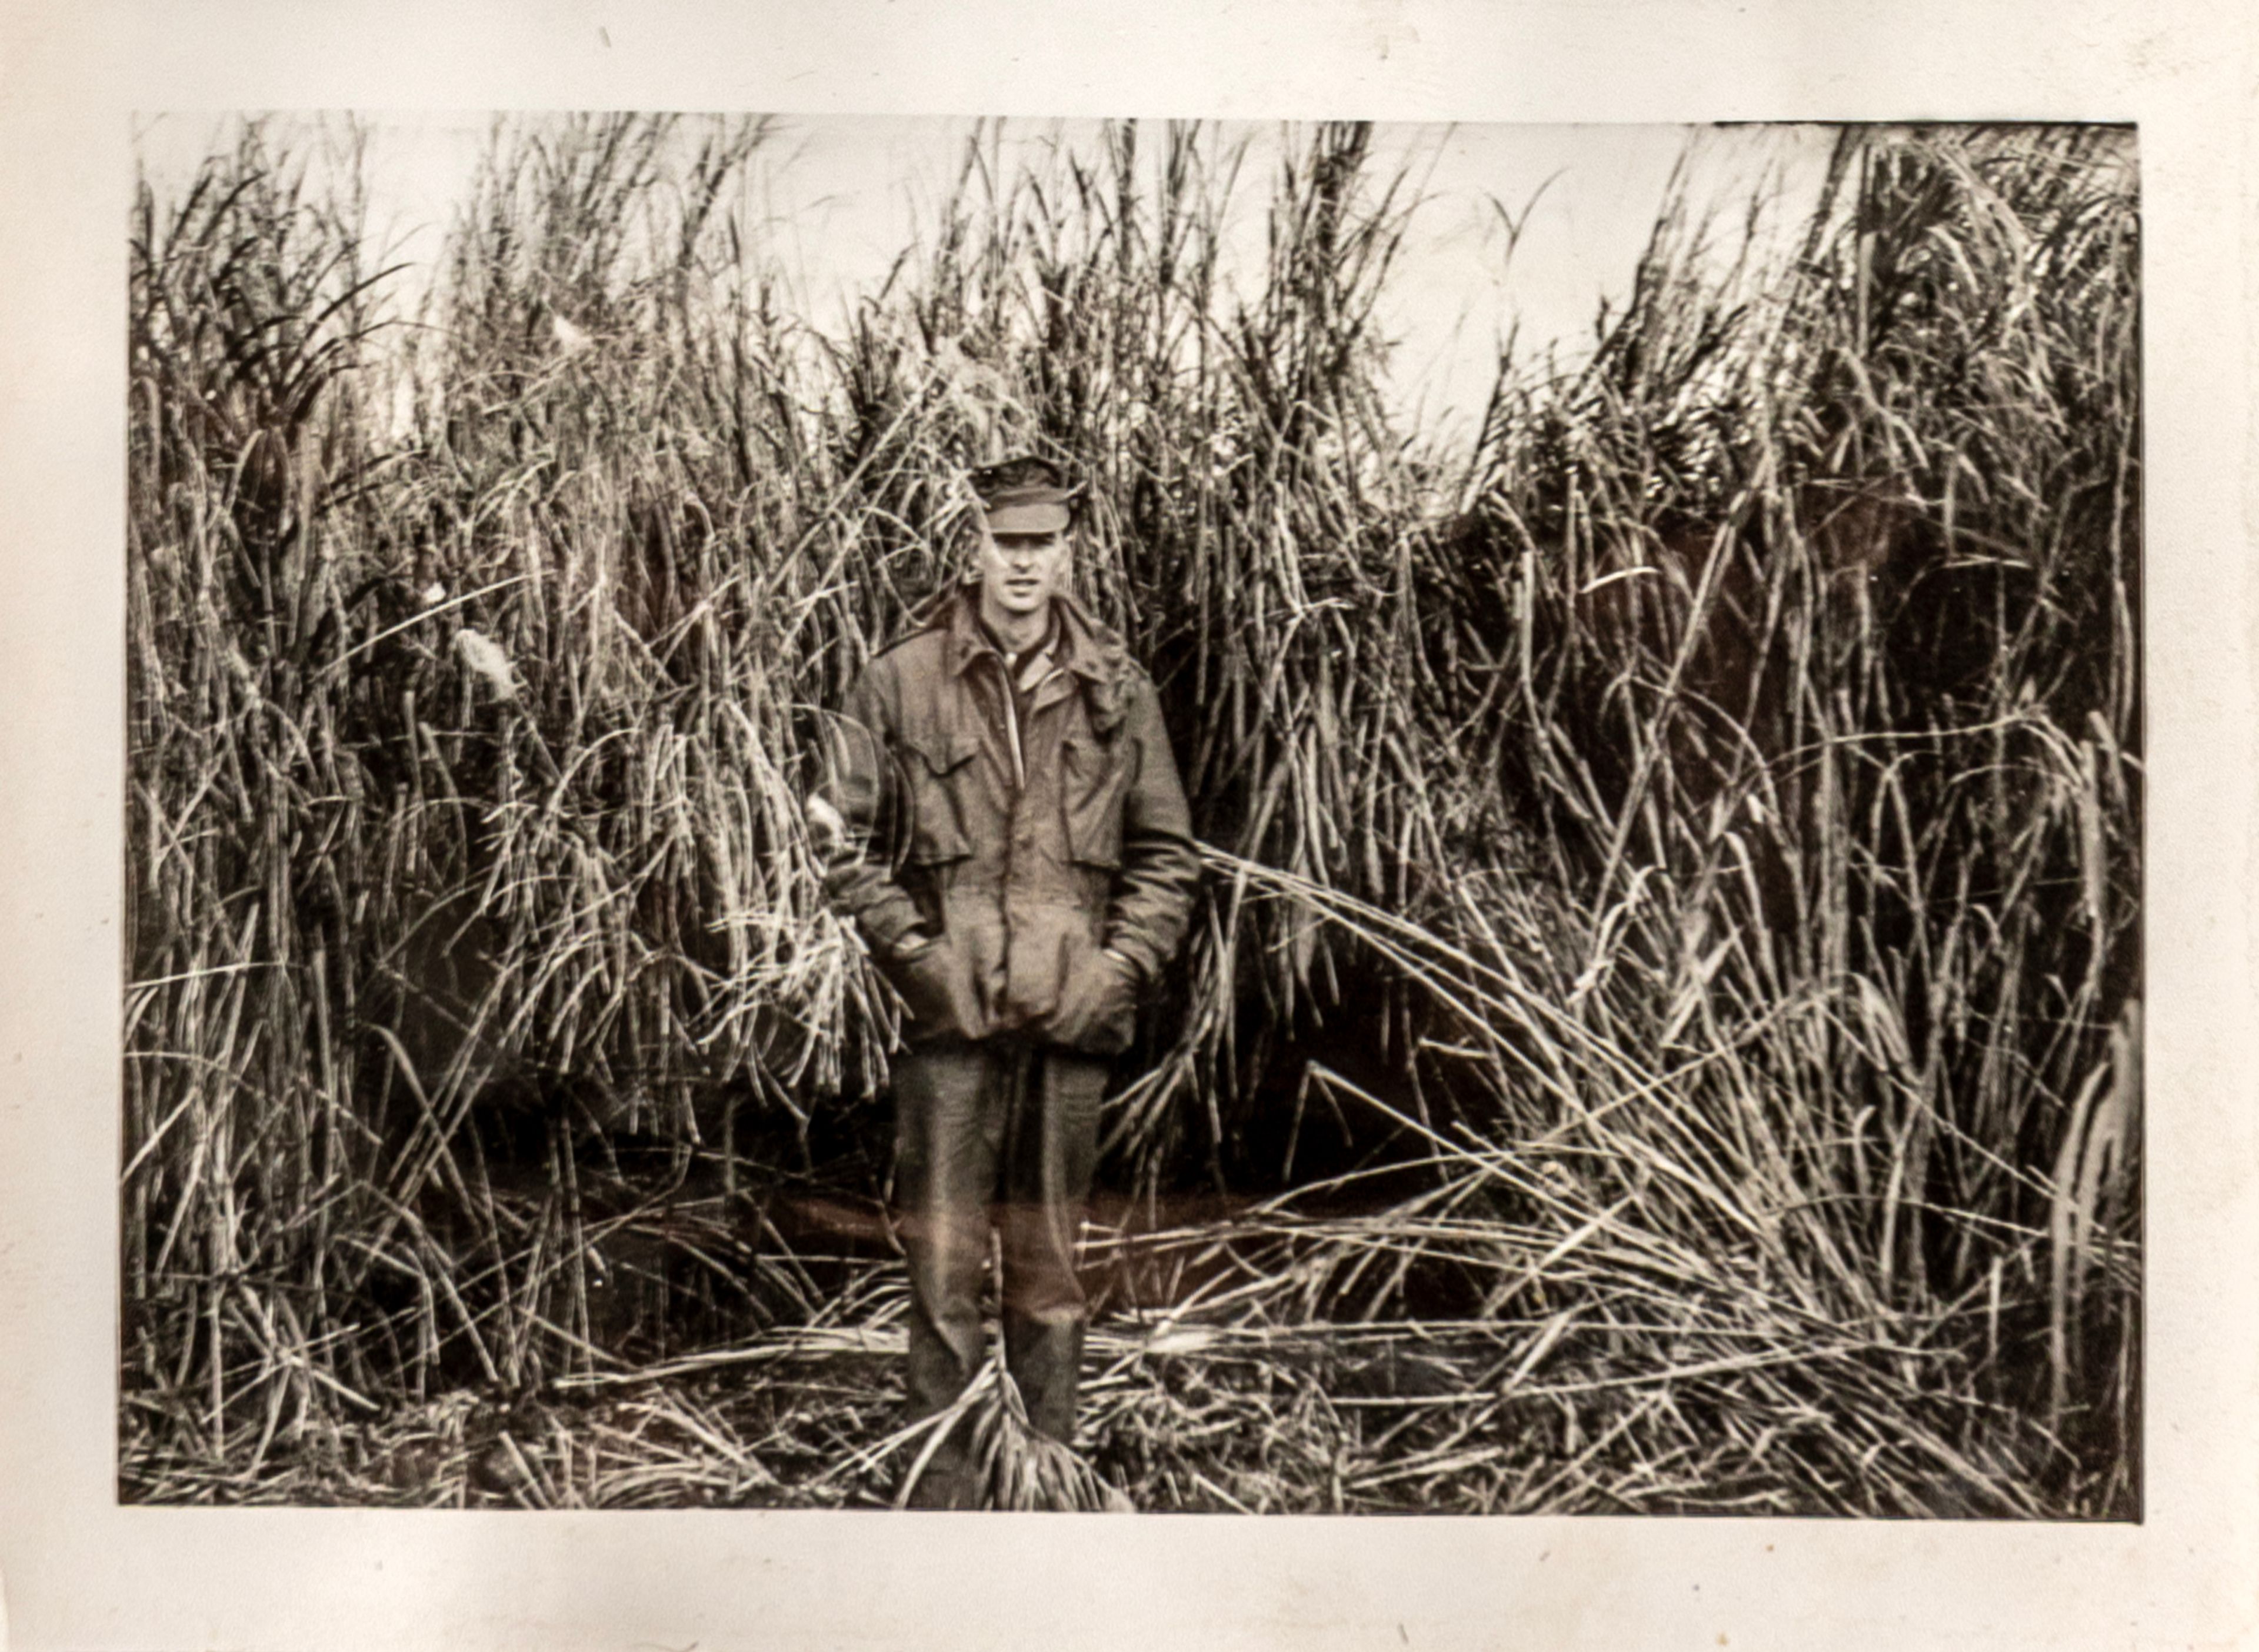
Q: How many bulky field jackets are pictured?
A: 1